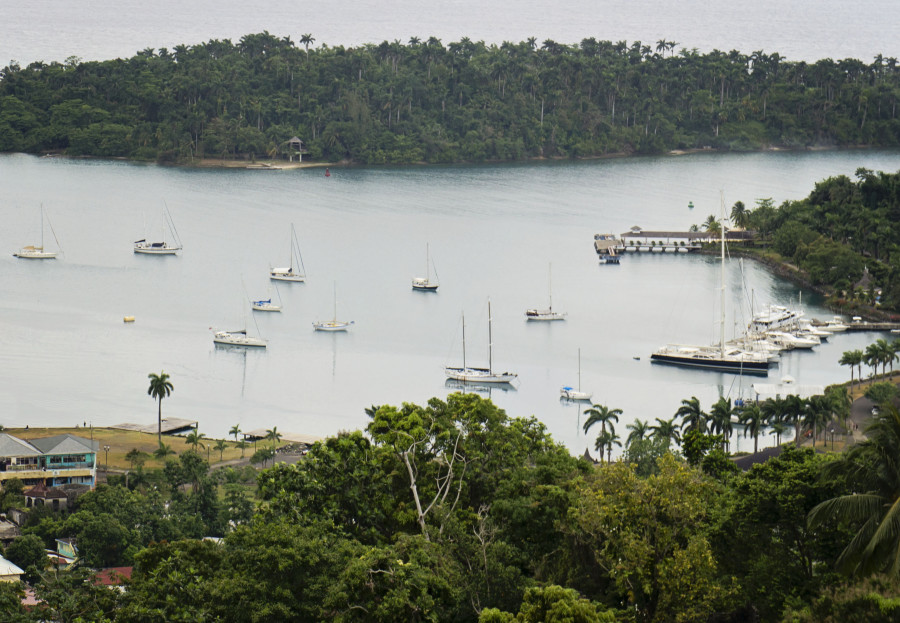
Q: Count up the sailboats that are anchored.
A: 10